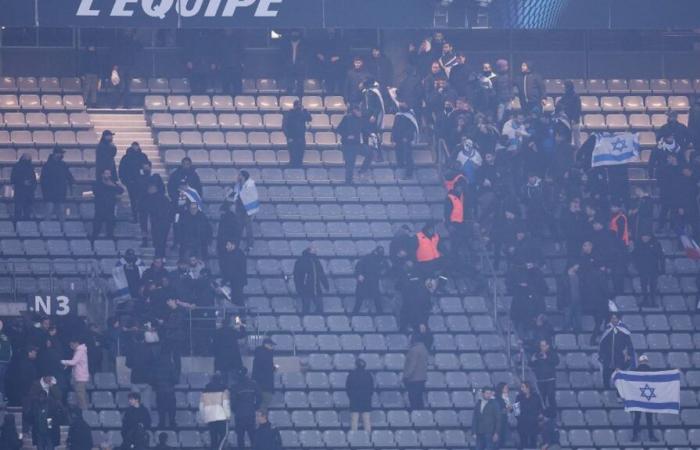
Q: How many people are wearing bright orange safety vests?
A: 4